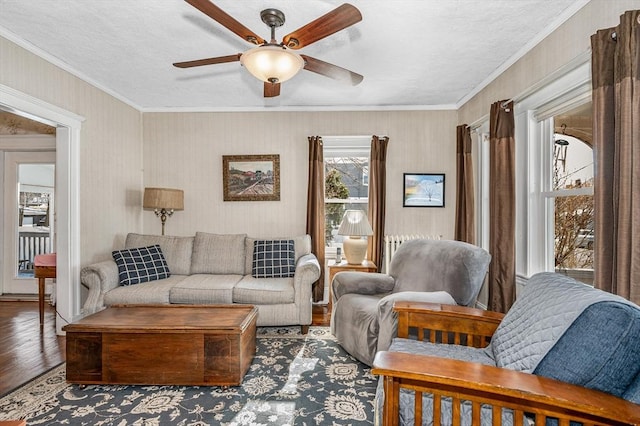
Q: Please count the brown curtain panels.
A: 5